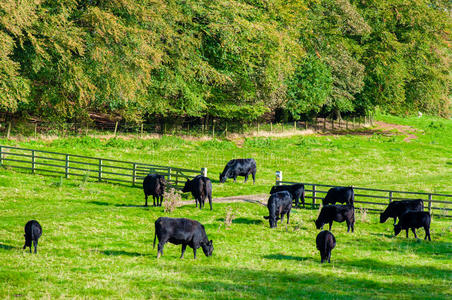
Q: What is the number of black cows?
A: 12